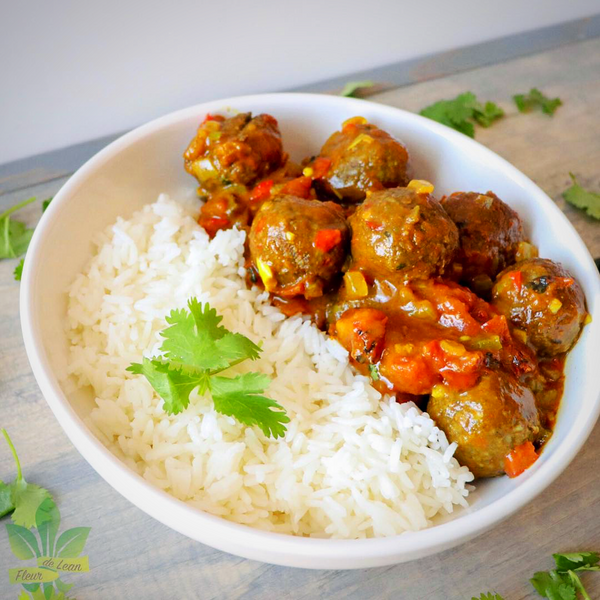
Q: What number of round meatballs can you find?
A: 7